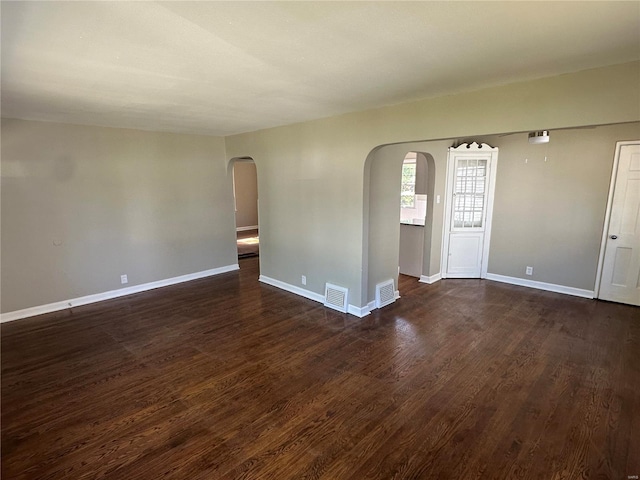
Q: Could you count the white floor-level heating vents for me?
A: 2